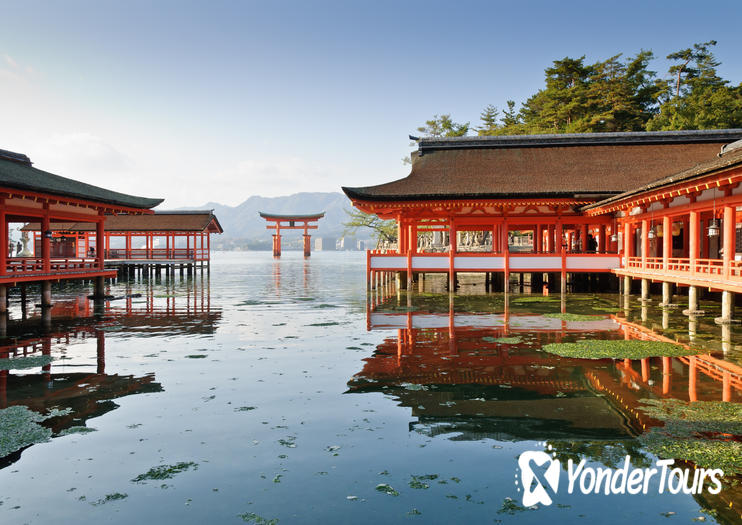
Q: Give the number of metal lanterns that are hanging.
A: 3